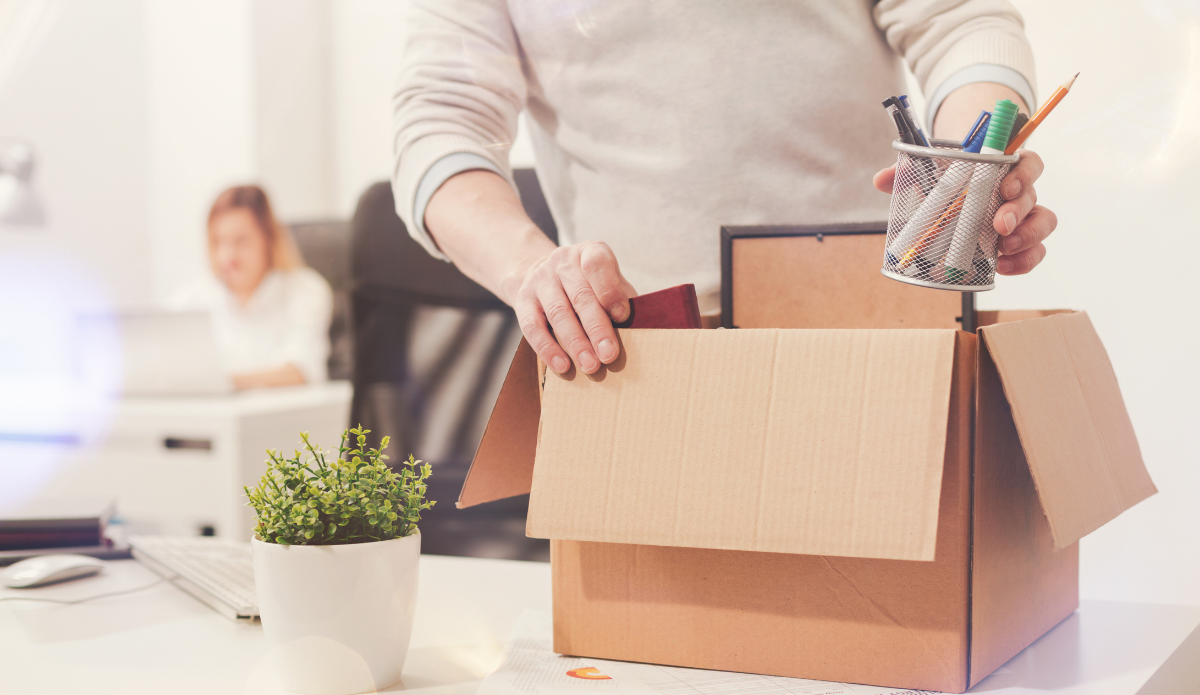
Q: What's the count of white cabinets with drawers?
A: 1